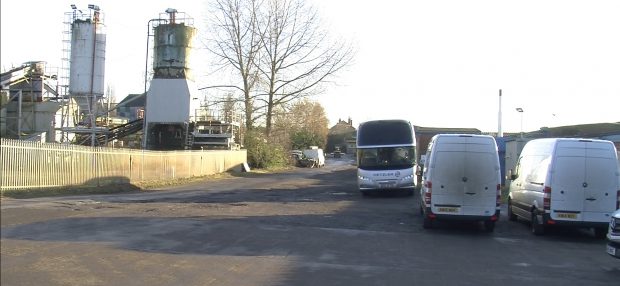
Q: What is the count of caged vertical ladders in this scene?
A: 1